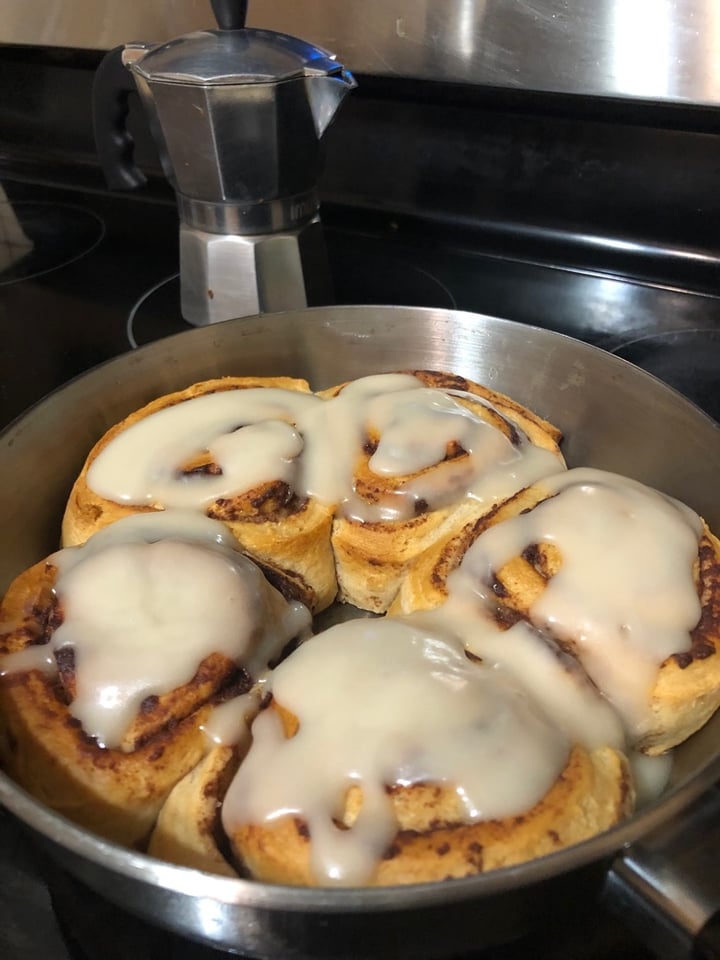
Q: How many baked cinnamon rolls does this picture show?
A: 5